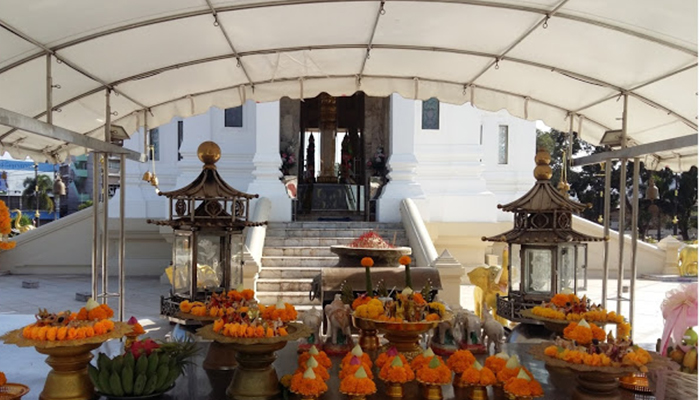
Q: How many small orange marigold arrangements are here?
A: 15